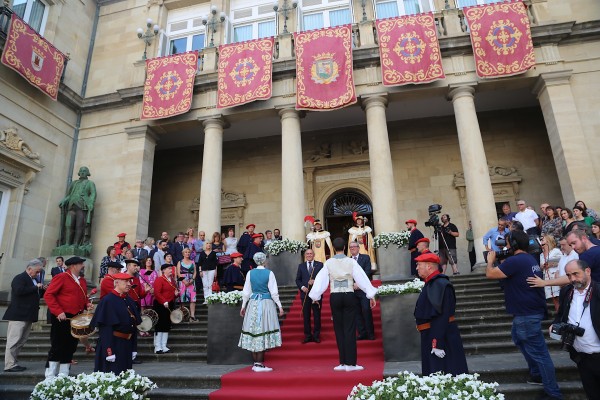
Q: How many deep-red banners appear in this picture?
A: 6